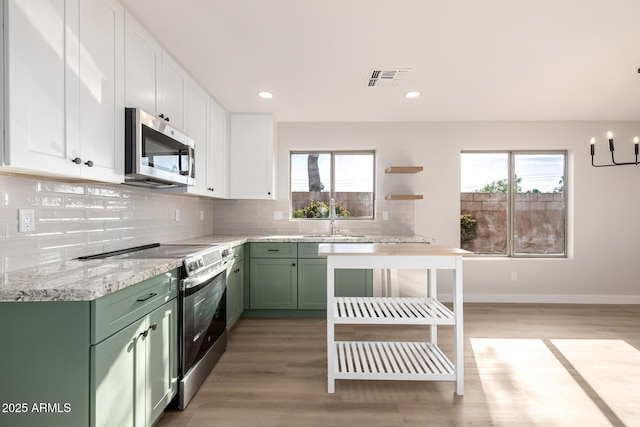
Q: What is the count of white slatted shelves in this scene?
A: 2